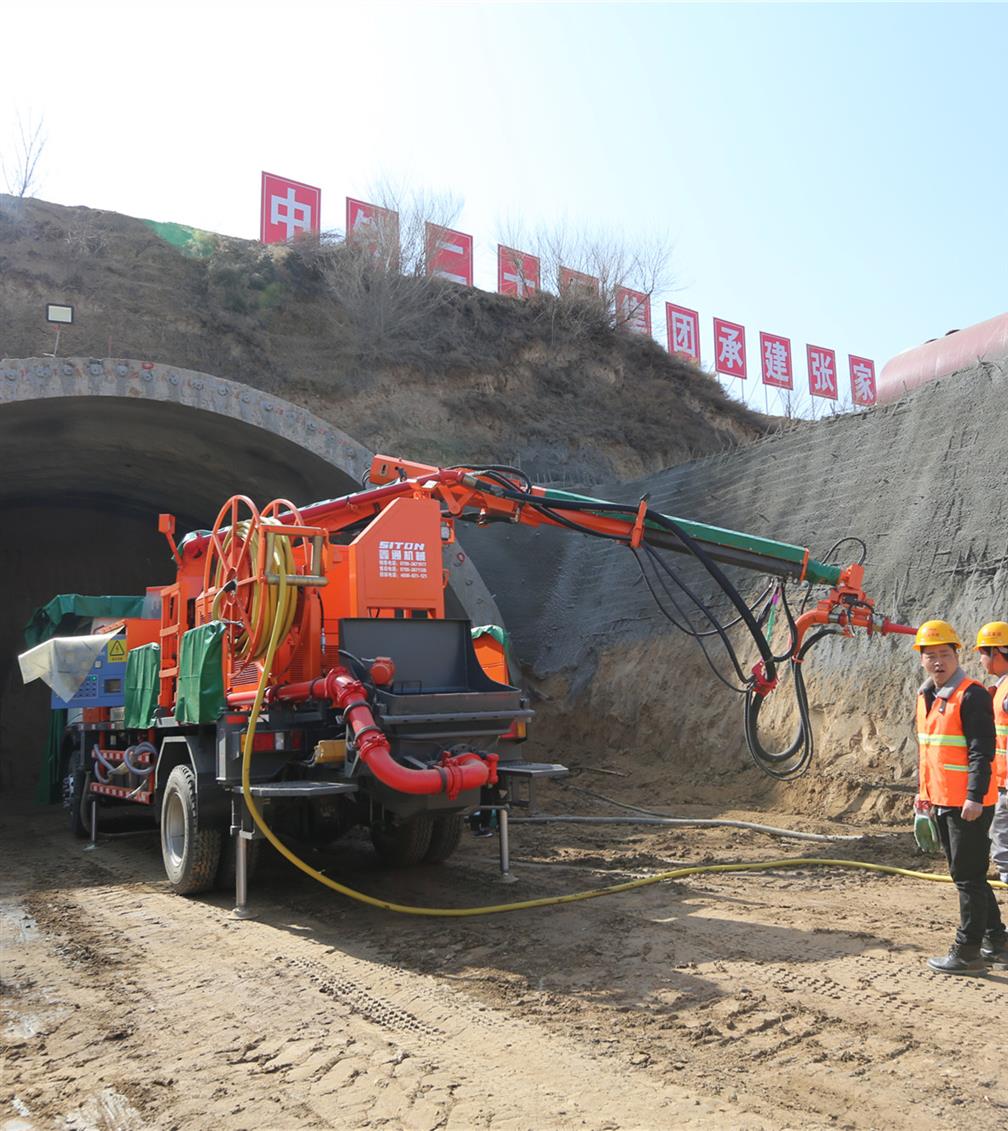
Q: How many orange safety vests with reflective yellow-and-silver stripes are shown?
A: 2